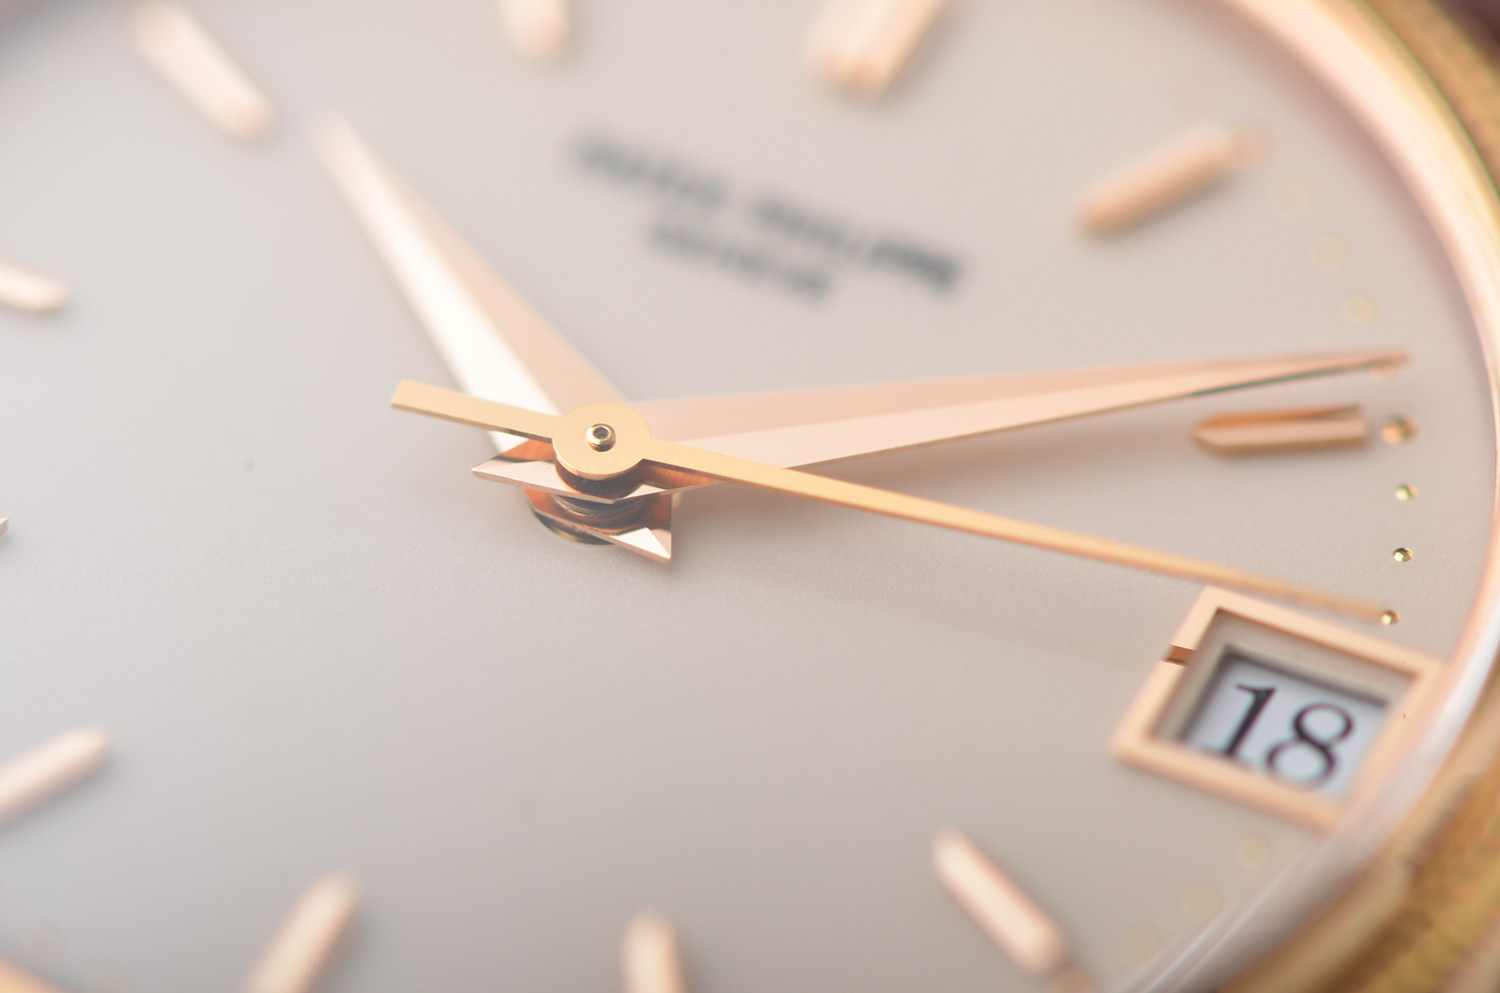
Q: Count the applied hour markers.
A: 11